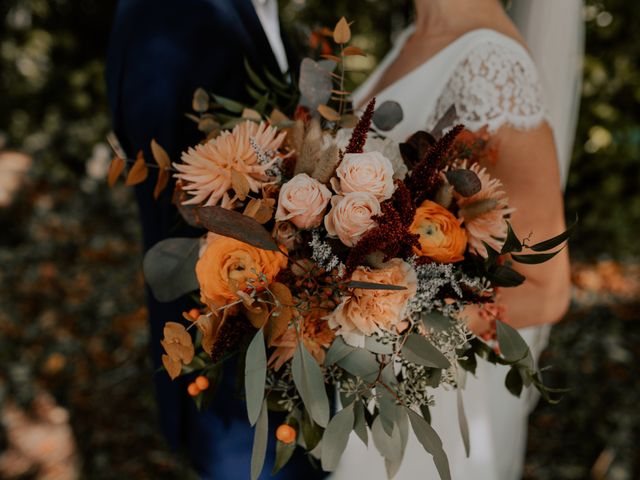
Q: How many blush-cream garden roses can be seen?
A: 3